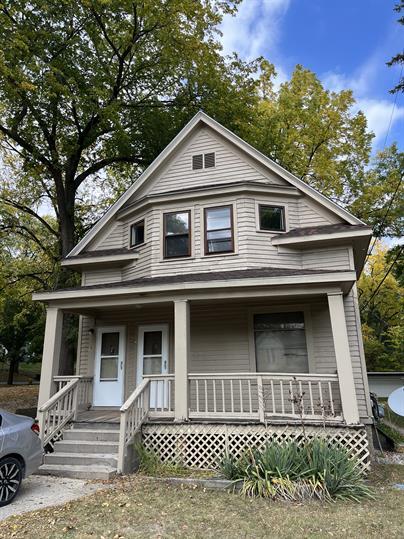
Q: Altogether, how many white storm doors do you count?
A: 2